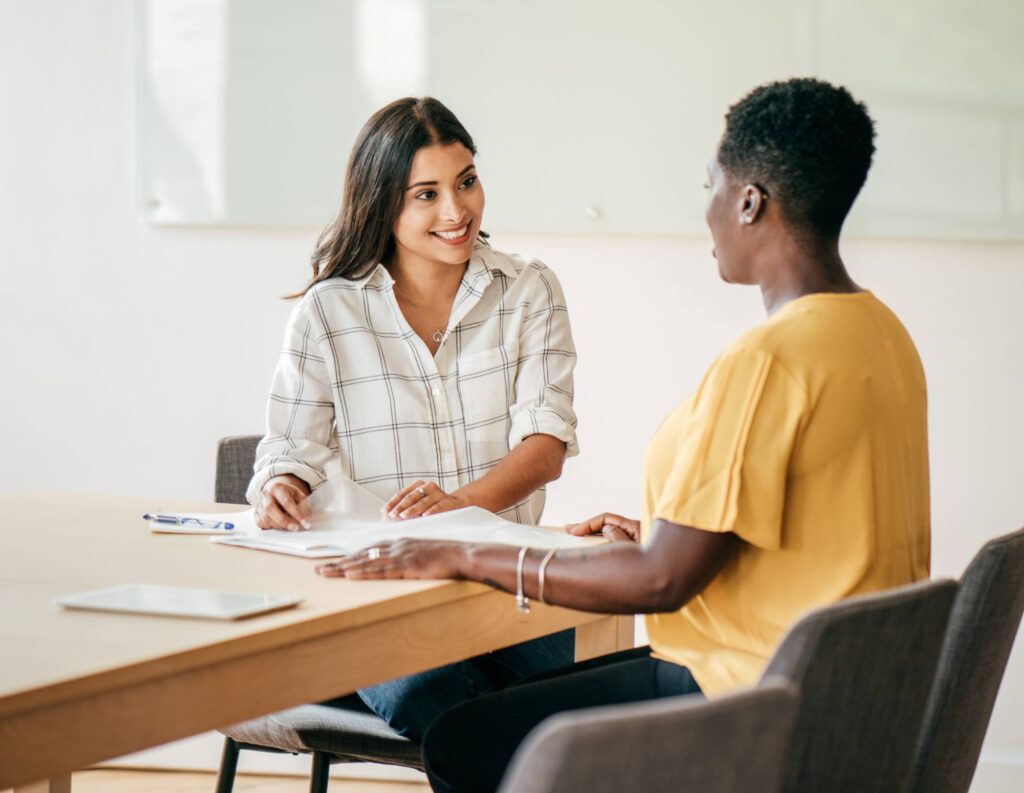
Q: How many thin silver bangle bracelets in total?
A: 2